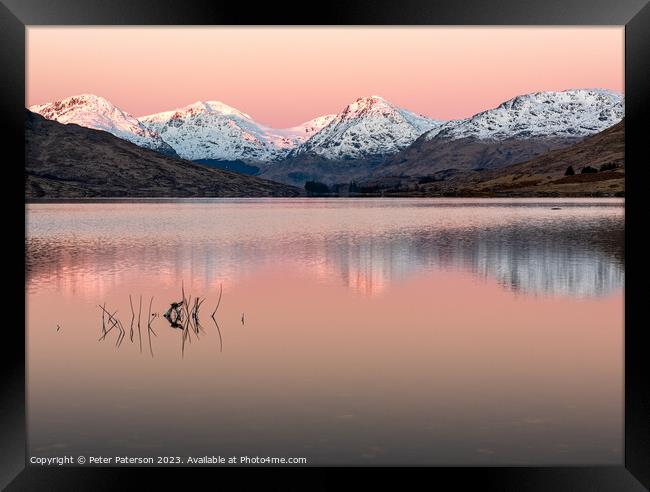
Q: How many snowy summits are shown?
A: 4